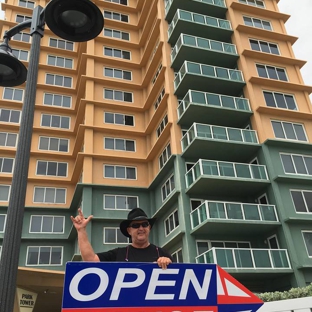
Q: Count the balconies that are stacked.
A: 9